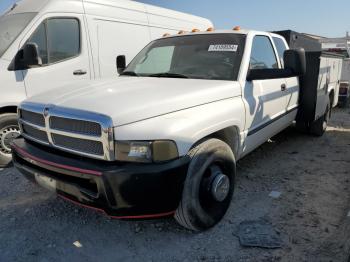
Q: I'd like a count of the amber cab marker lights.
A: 5